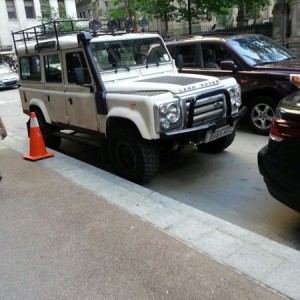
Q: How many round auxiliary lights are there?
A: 4